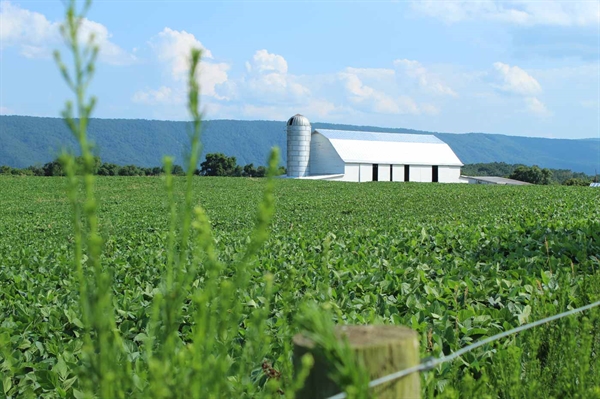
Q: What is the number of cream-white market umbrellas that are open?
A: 0